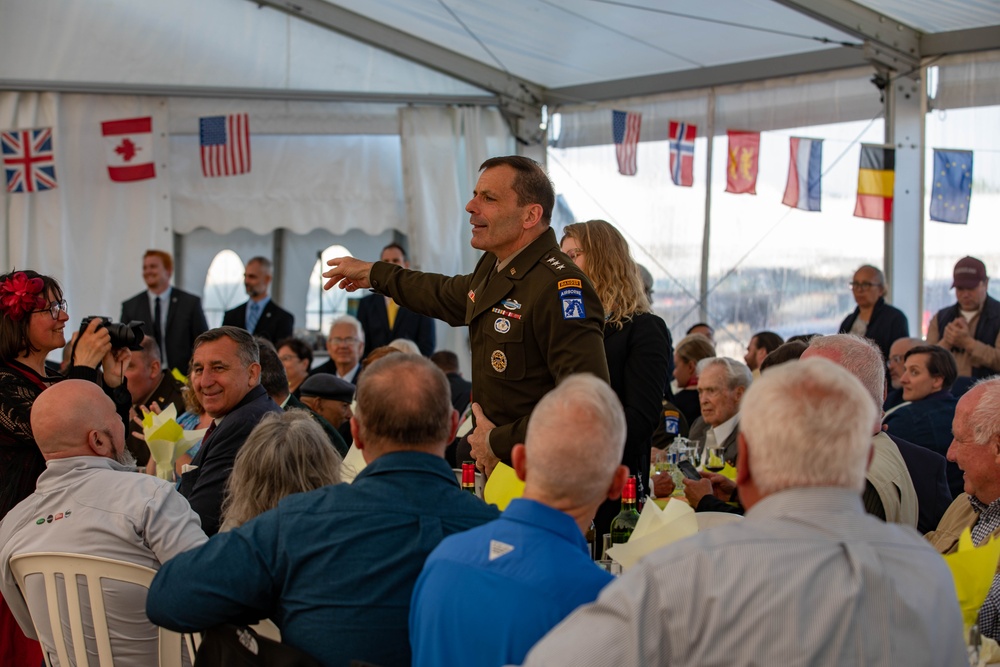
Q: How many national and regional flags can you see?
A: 9